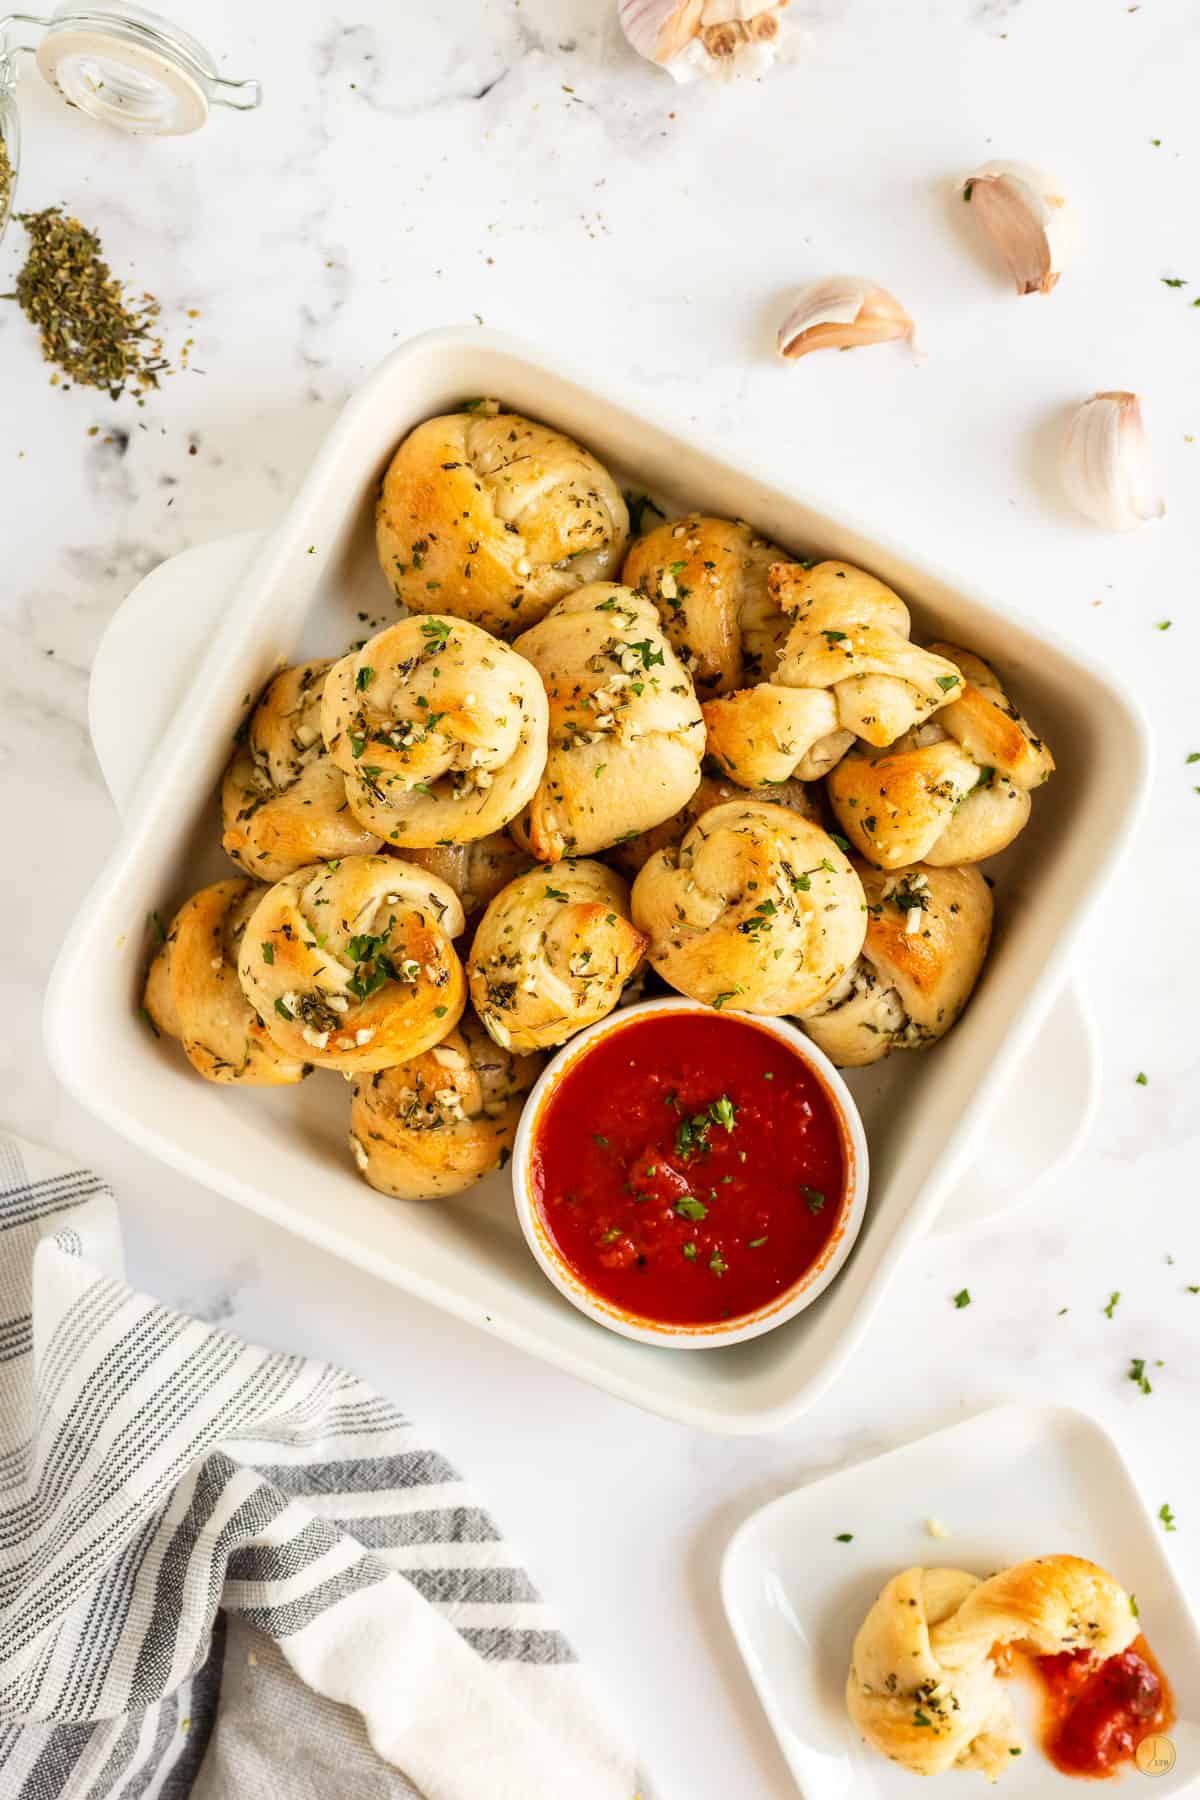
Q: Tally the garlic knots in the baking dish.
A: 15